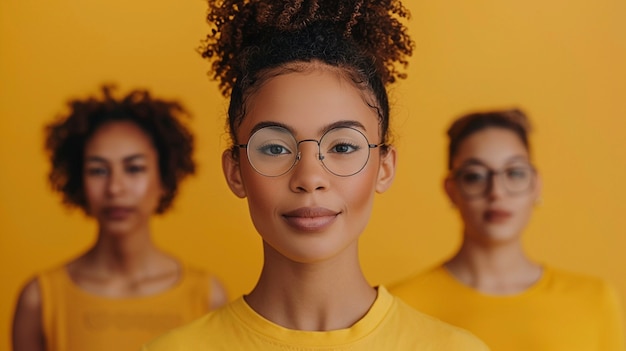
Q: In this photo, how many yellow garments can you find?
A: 3